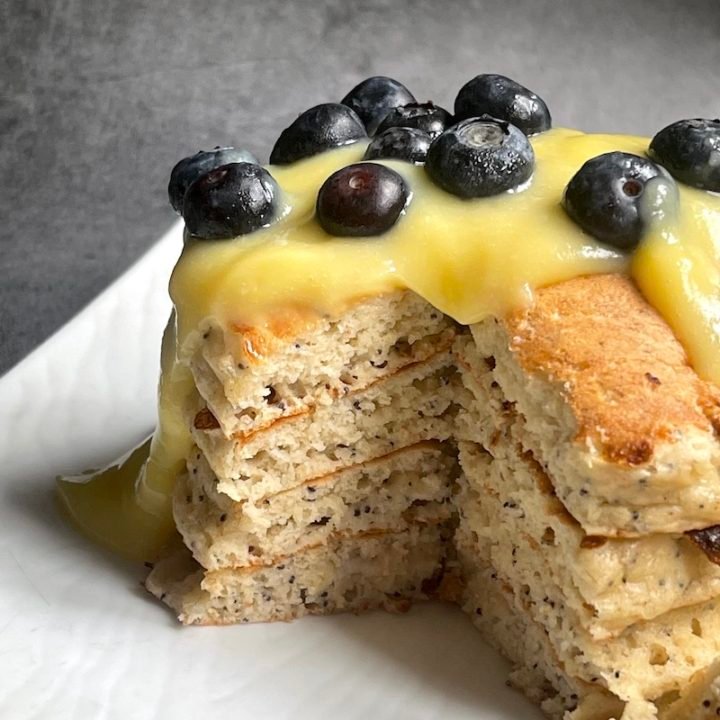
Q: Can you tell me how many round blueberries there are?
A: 11